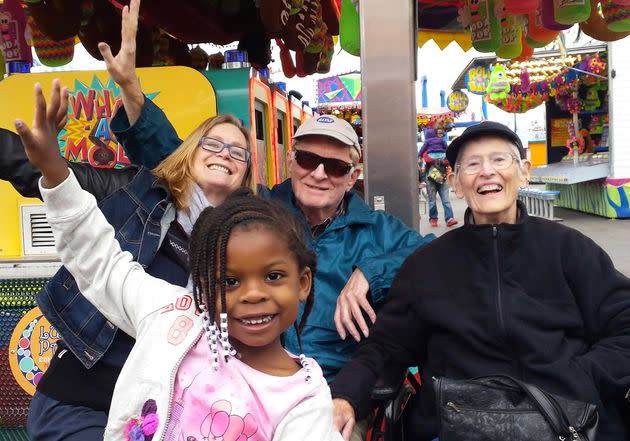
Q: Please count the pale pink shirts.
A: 1